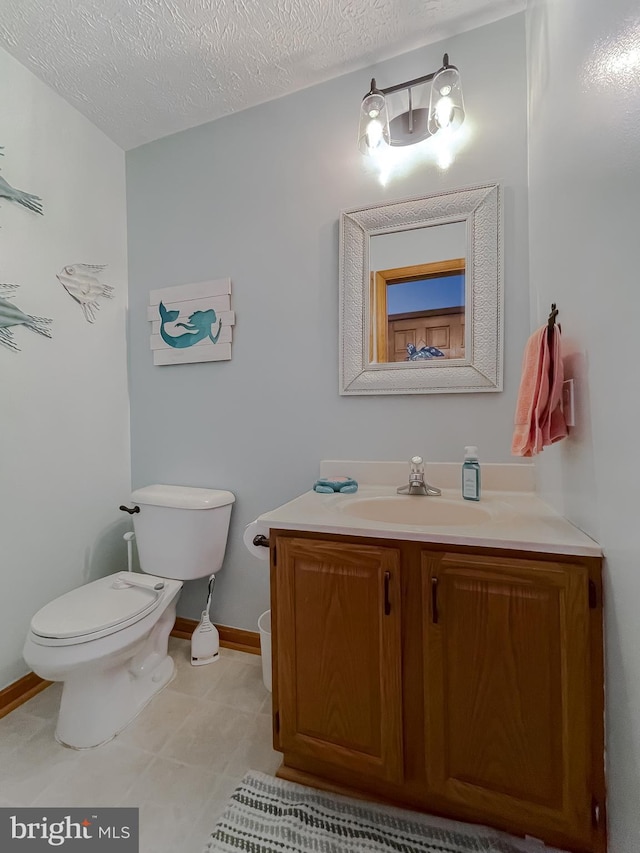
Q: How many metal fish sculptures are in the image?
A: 3